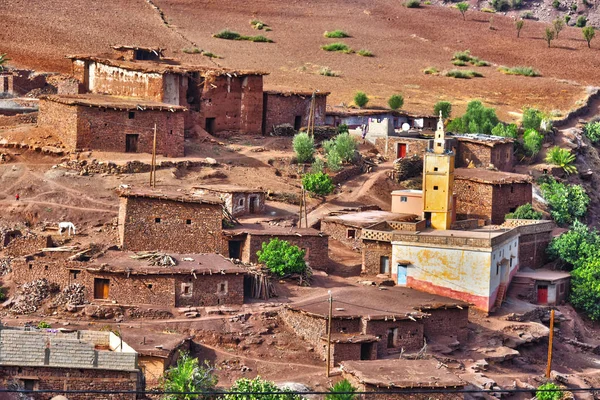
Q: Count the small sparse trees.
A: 5